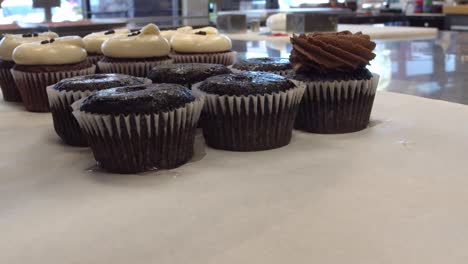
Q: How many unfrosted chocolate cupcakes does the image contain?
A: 5